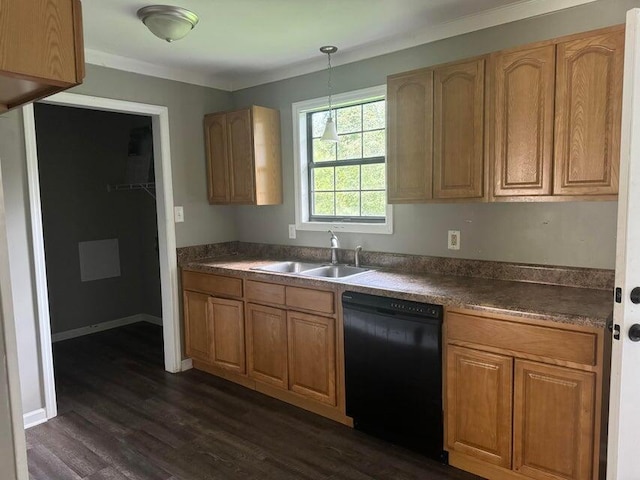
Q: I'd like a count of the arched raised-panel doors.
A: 6